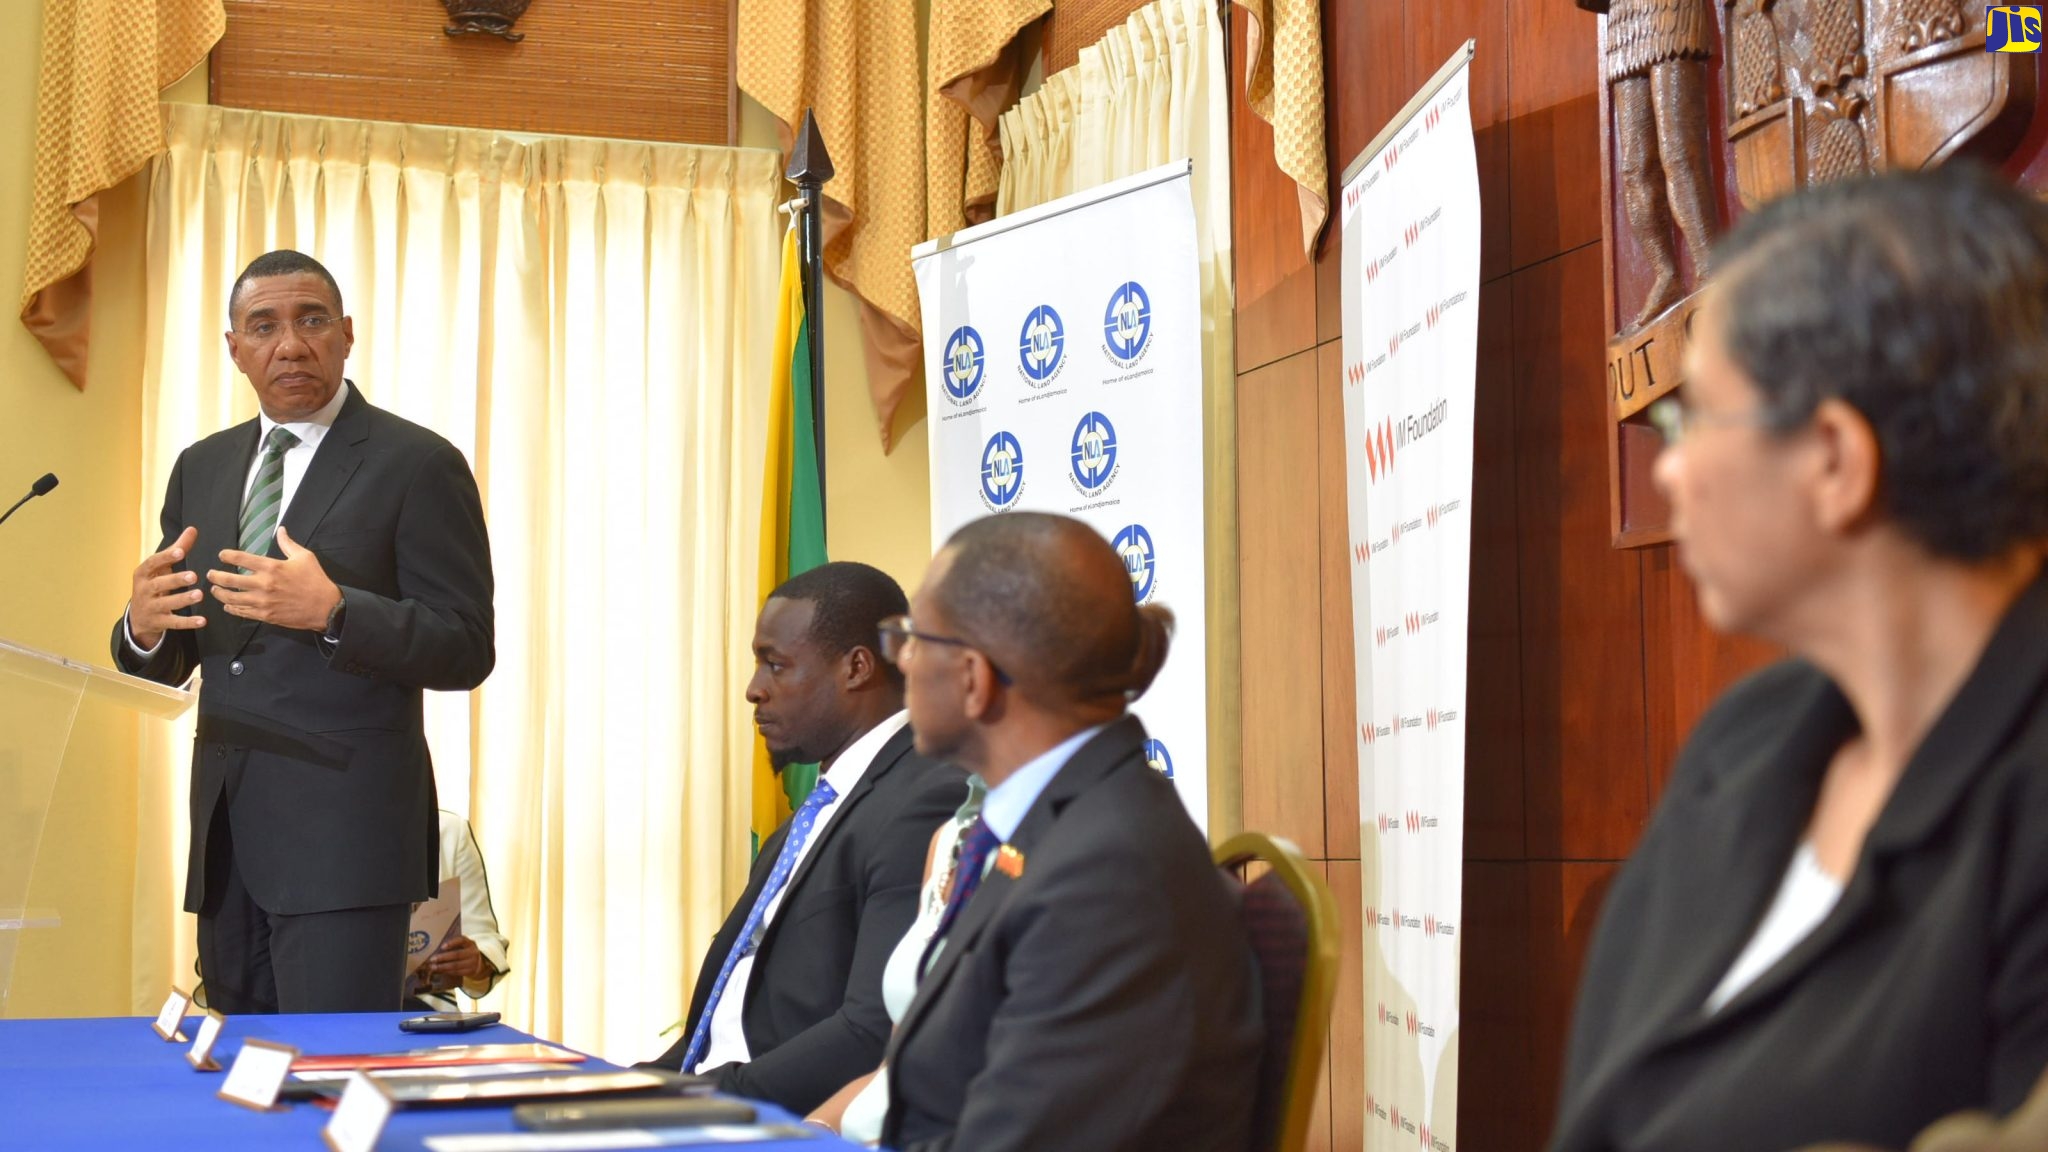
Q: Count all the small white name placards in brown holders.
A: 4